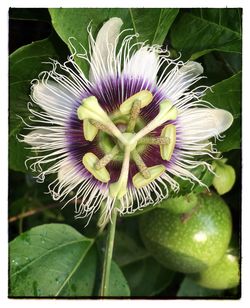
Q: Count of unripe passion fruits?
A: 2